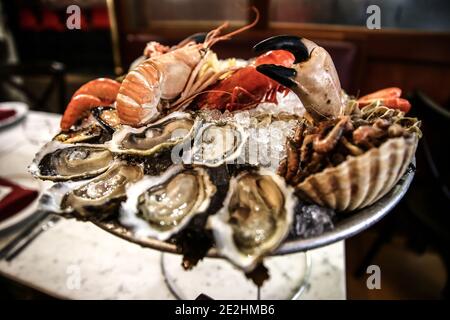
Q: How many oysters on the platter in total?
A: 6